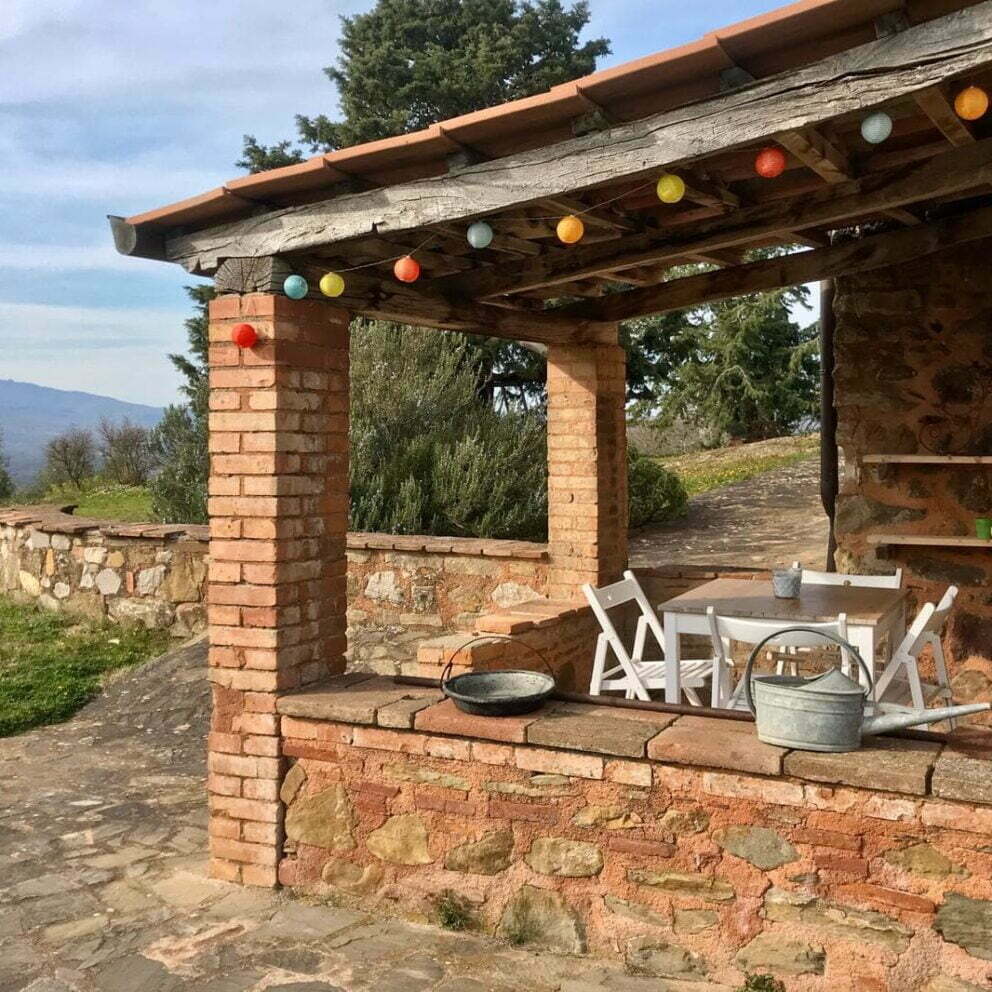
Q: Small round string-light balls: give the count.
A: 10